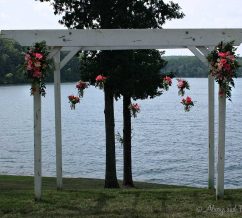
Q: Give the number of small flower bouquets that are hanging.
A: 7